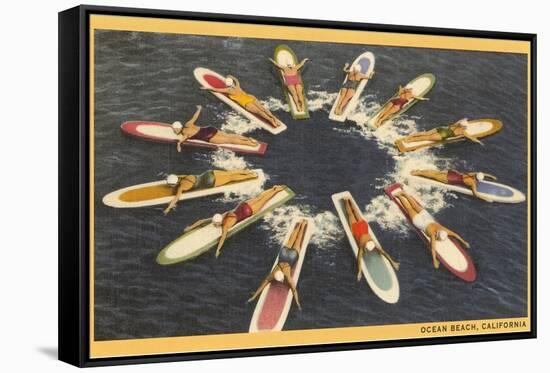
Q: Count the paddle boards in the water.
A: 12